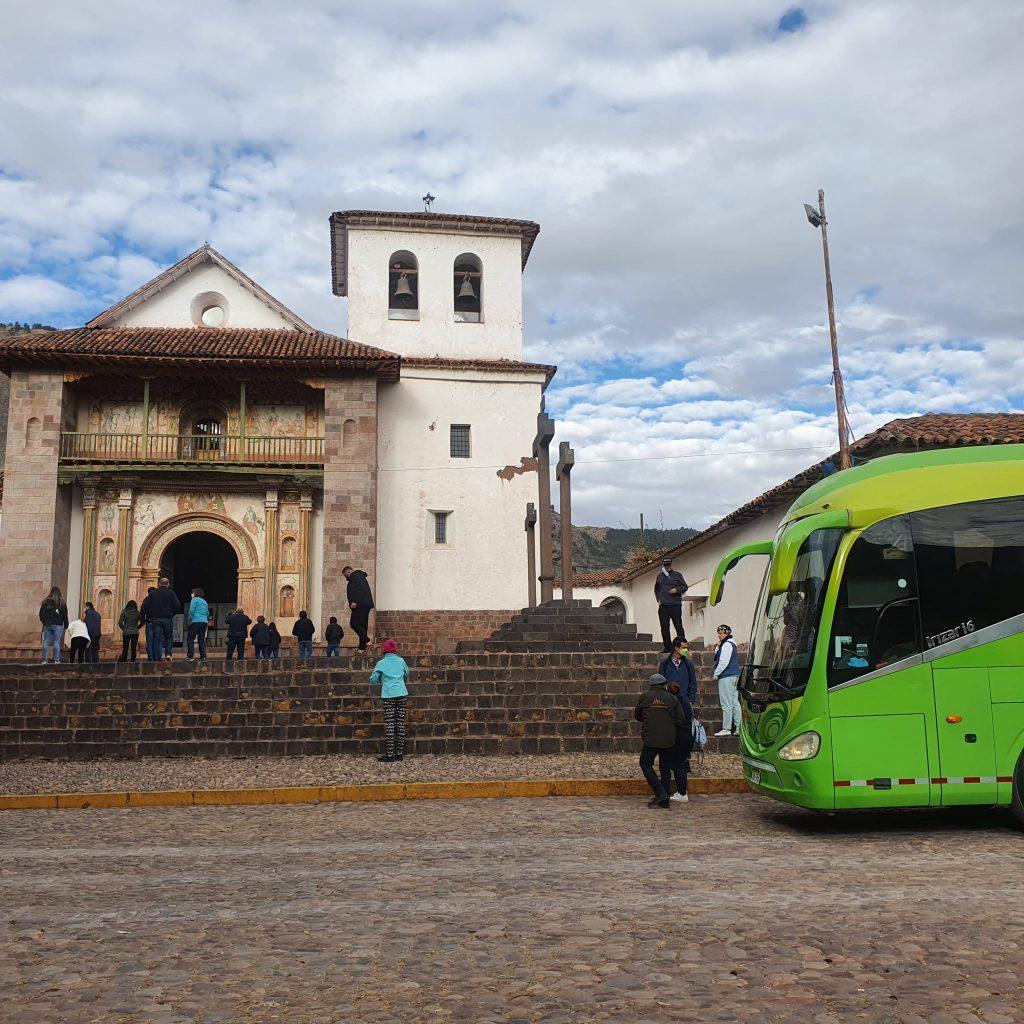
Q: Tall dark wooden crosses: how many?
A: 3